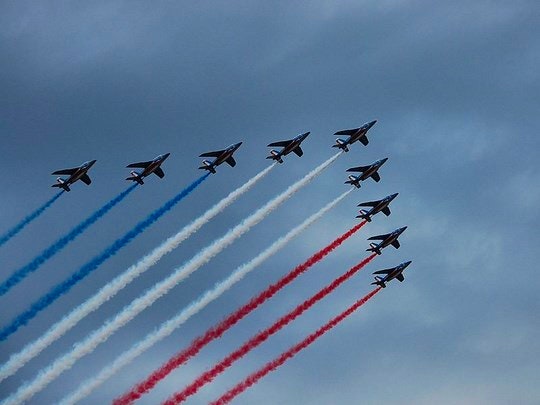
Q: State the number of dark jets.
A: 9